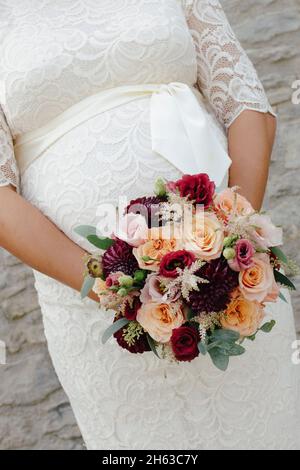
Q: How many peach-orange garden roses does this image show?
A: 6